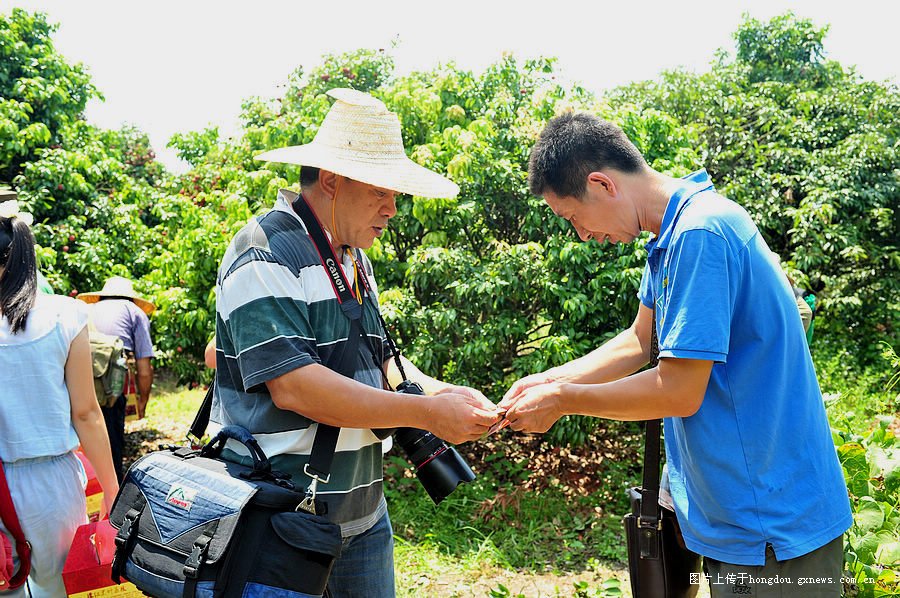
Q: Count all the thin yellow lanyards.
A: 1